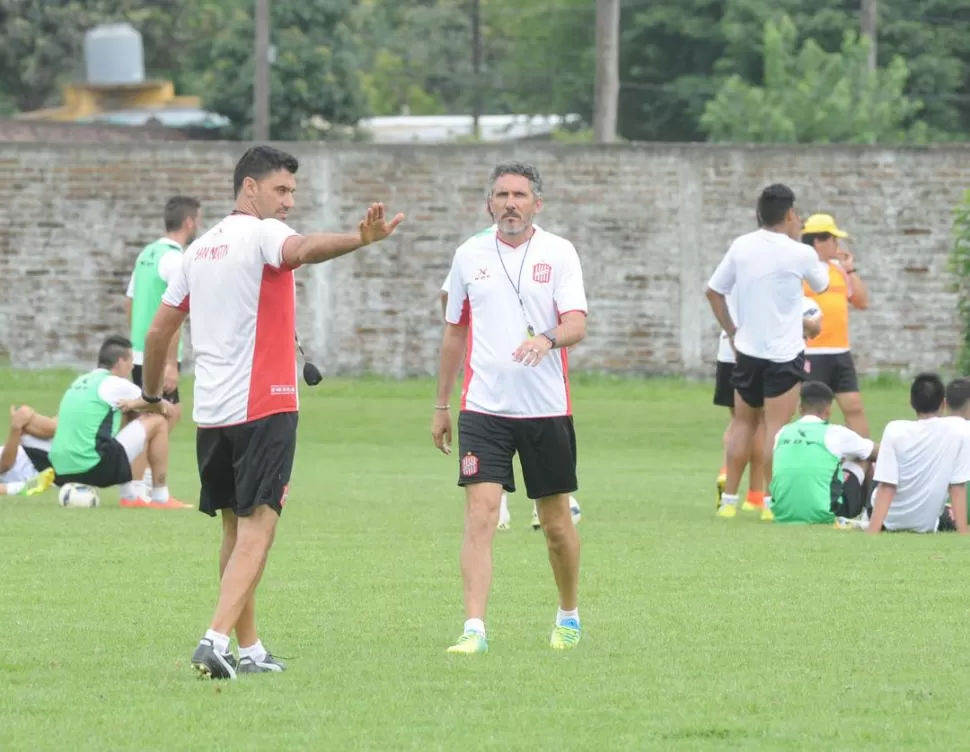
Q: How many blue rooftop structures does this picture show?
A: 1